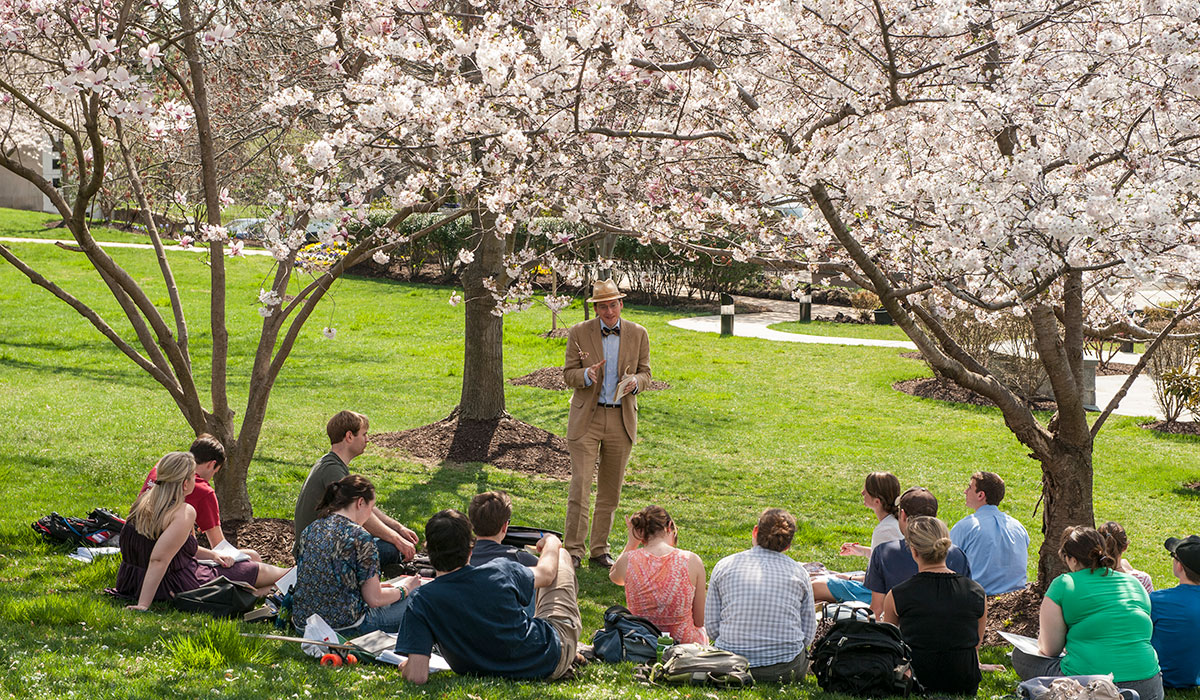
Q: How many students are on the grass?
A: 15